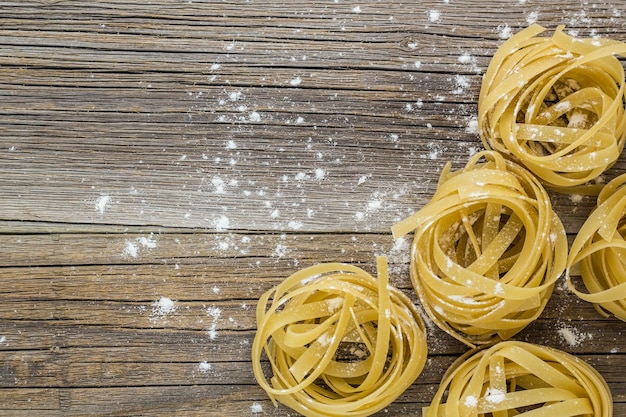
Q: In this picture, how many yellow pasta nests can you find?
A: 5